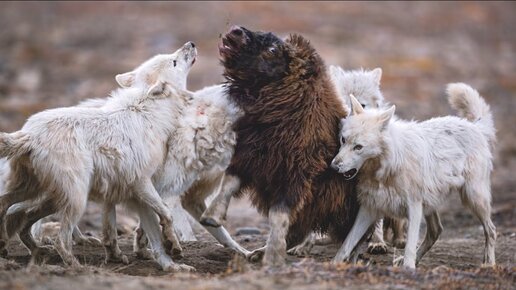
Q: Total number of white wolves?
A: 5